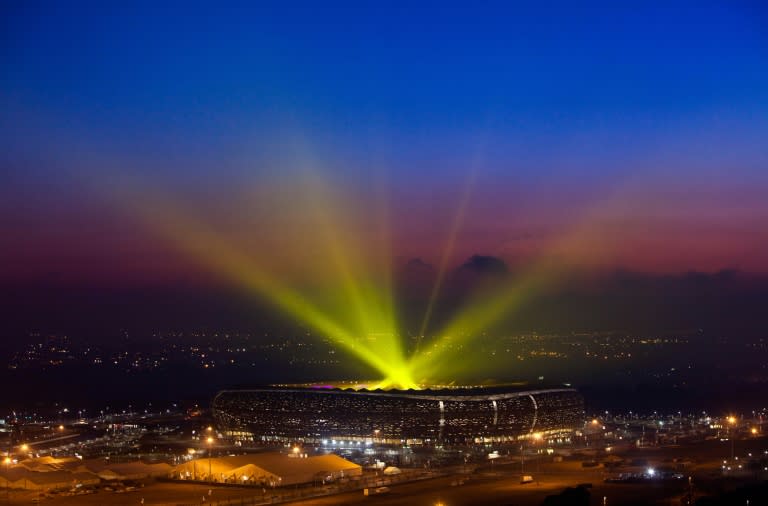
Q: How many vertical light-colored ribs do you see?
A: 3